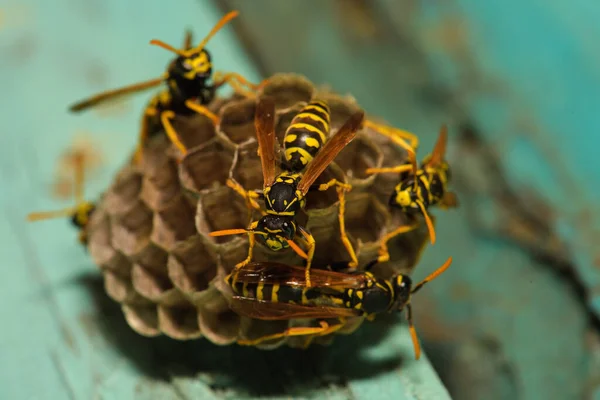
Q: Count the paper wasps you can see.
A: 5